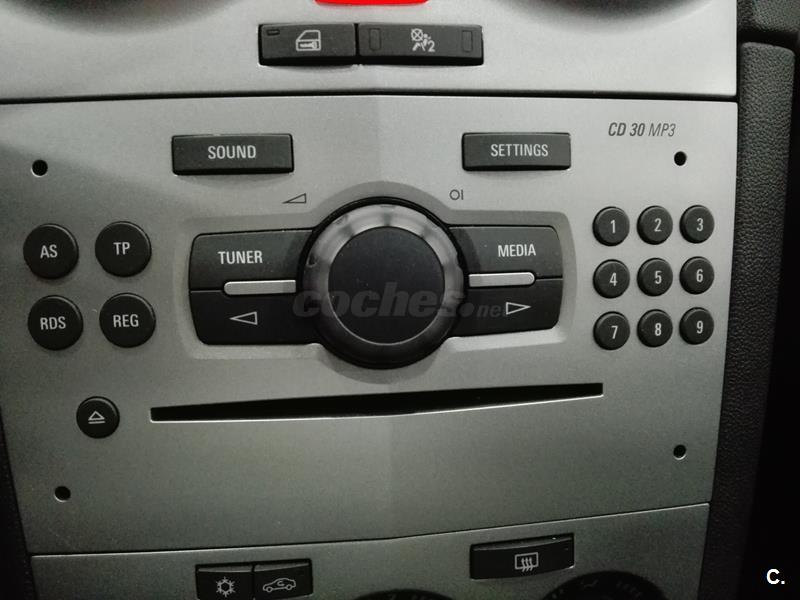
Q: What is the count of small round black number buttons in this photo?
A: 9